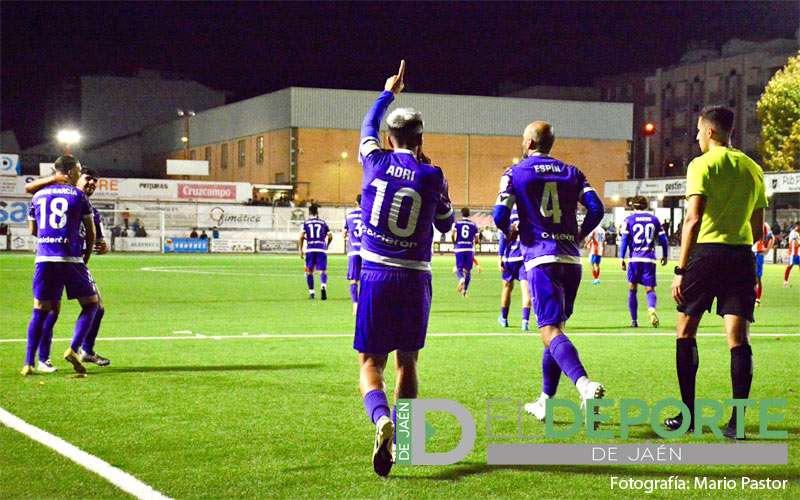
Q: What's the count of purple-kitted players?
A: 9